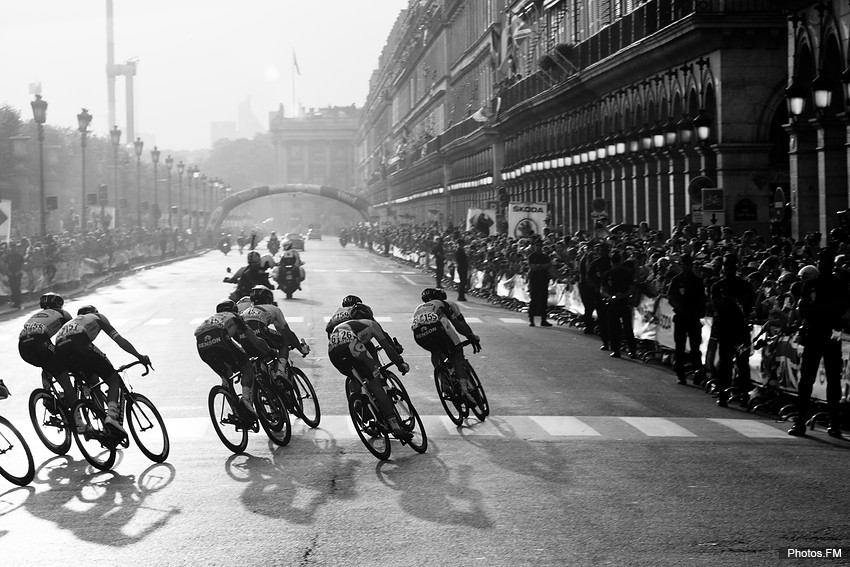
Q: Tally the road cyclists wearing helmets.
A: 7